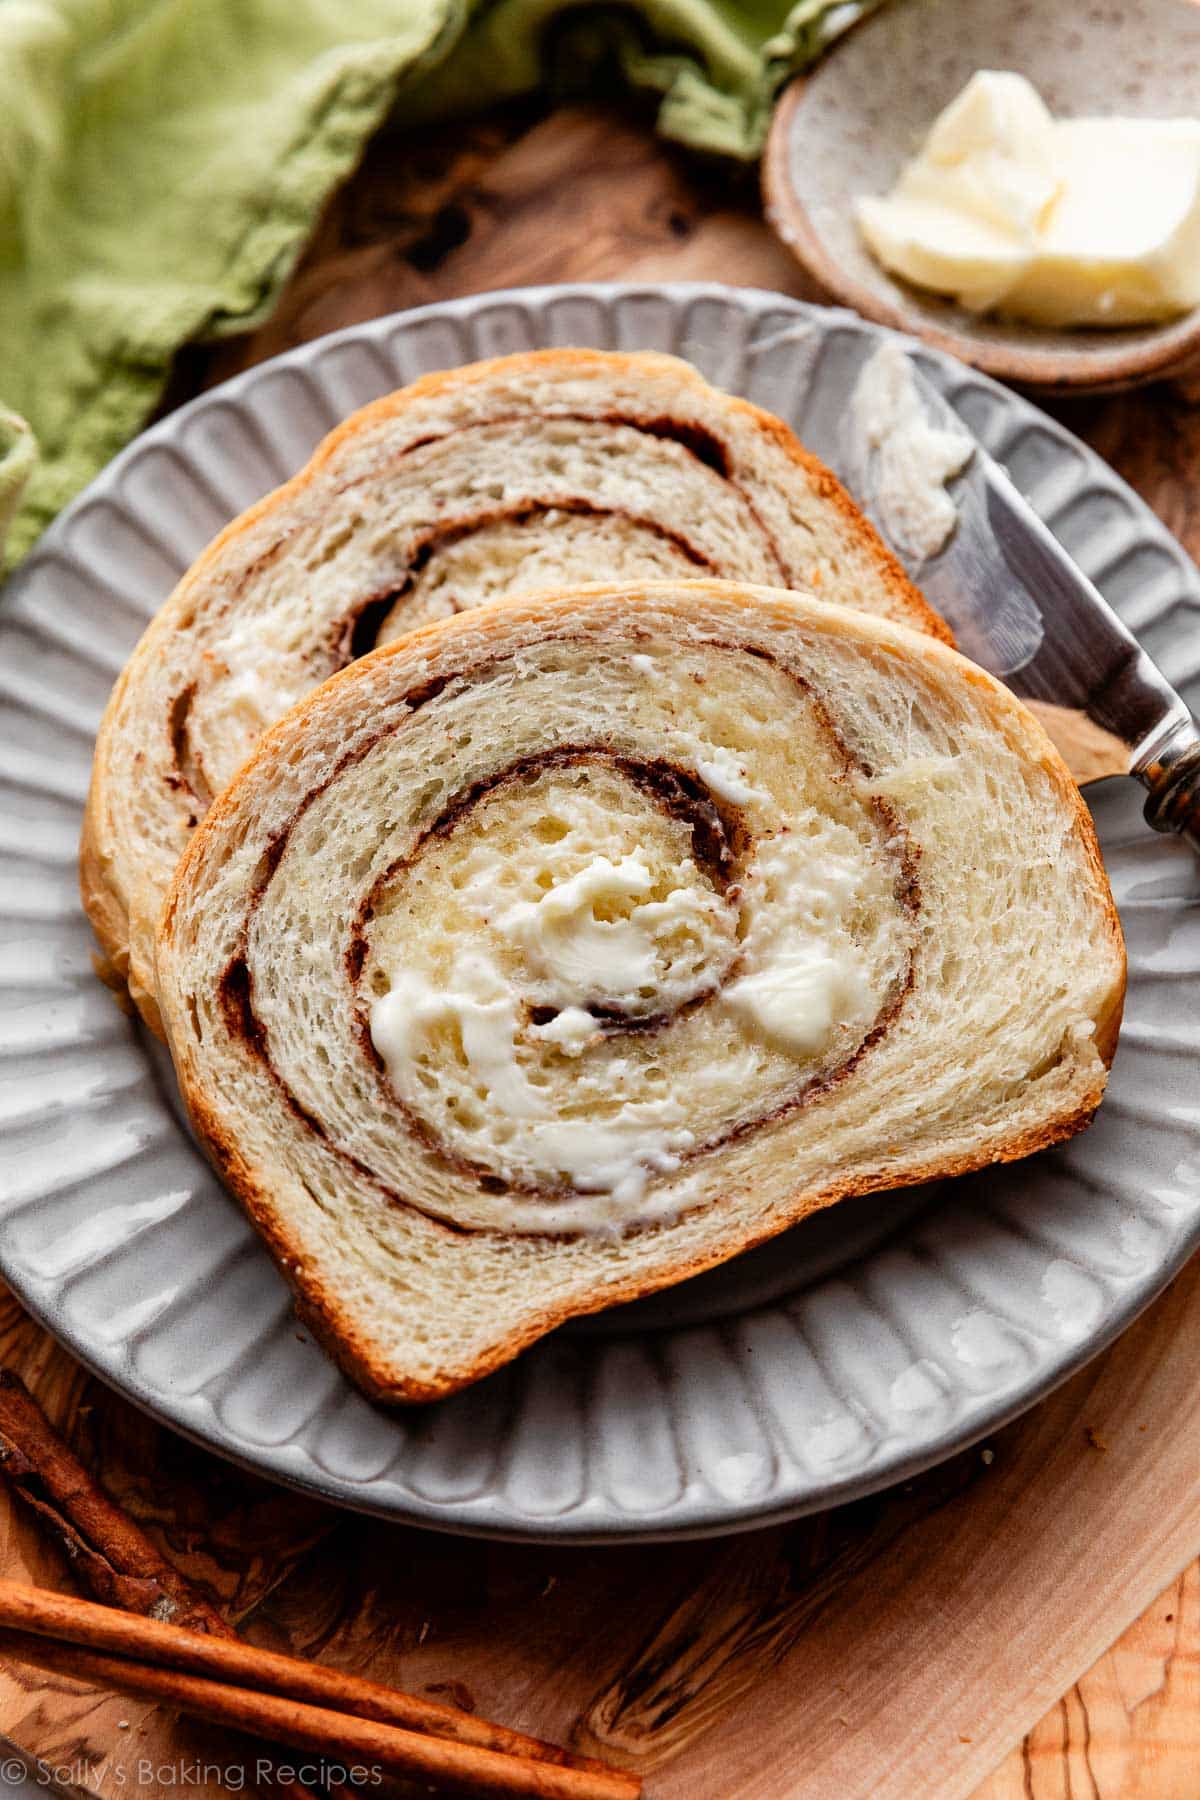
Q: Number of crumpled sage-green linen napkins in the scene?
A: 1